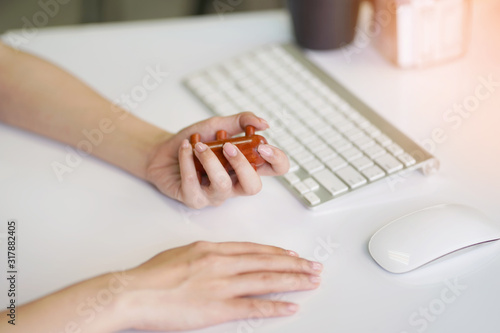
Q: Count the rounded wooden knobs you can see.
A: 3